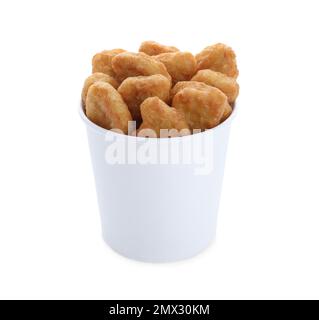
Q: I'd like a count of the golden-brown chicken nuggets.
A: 12